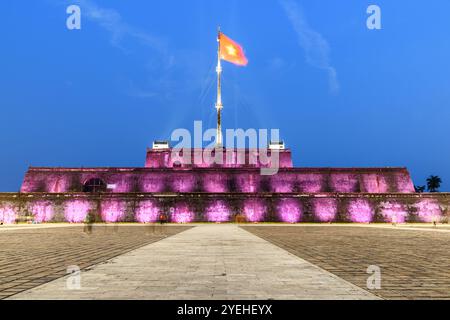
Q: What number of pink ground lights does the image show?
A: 13